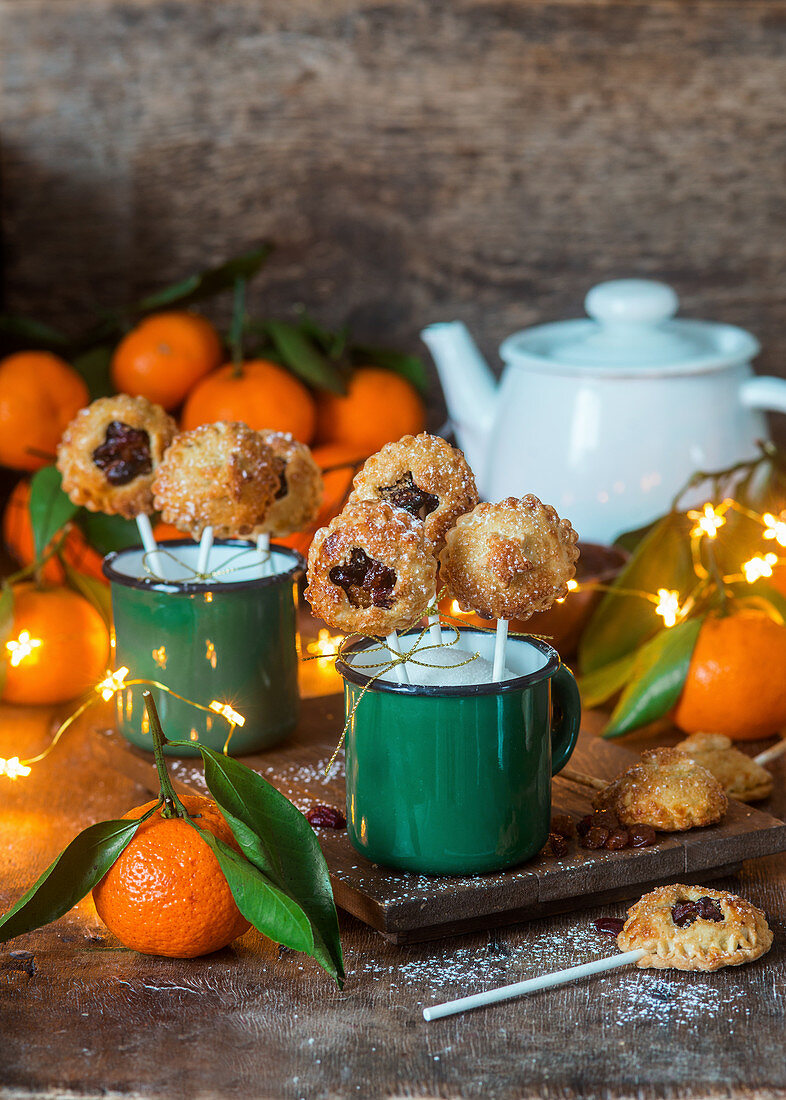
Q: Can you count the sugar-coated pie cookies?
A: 9